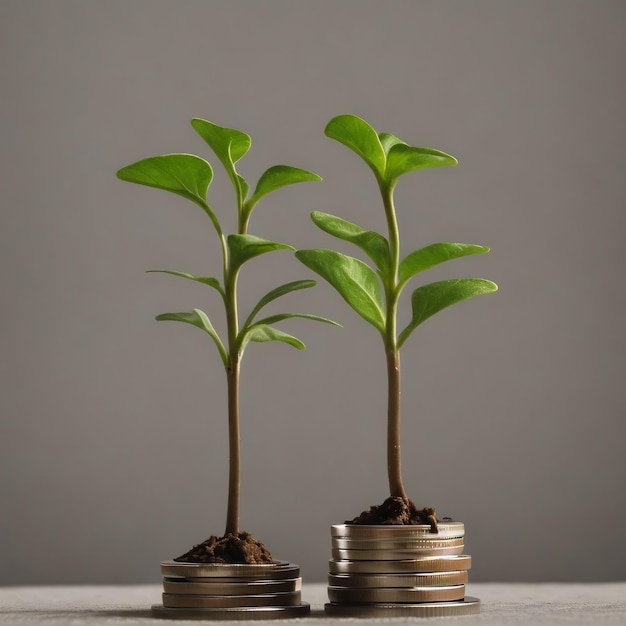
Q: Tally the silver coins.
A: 11